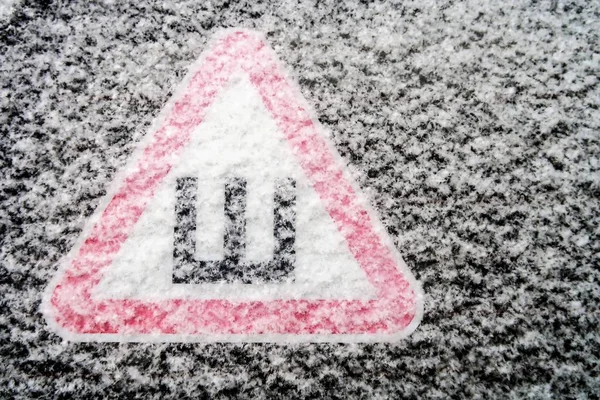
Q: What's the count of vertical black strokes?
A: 3